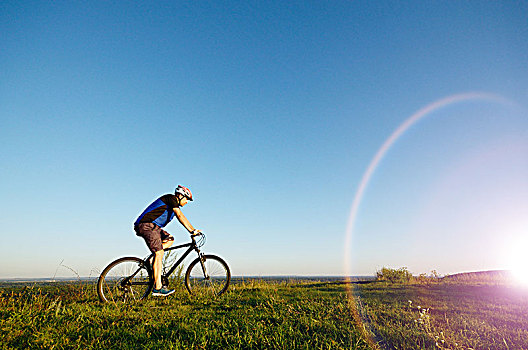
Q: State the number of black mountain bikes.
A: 1